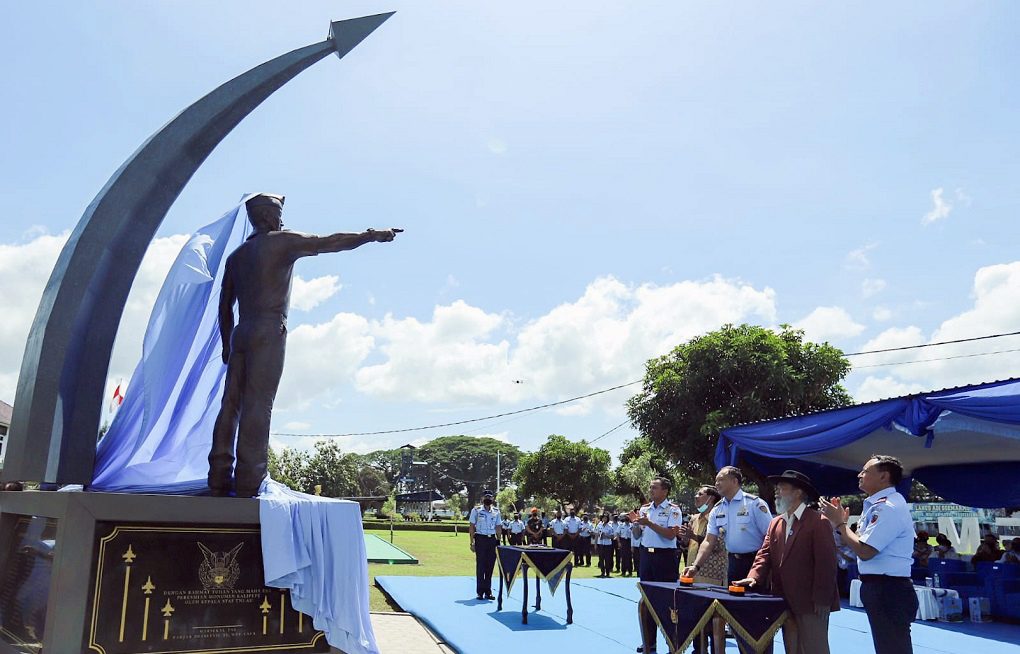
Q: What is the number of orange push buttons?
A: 2